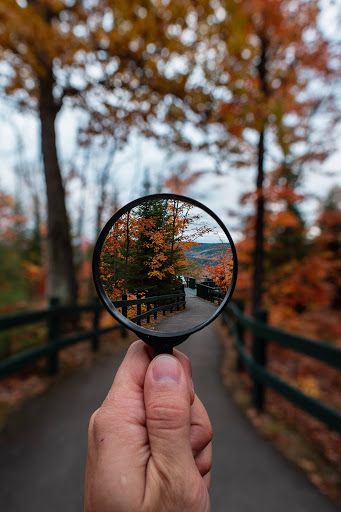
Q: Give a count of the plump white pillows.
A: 0